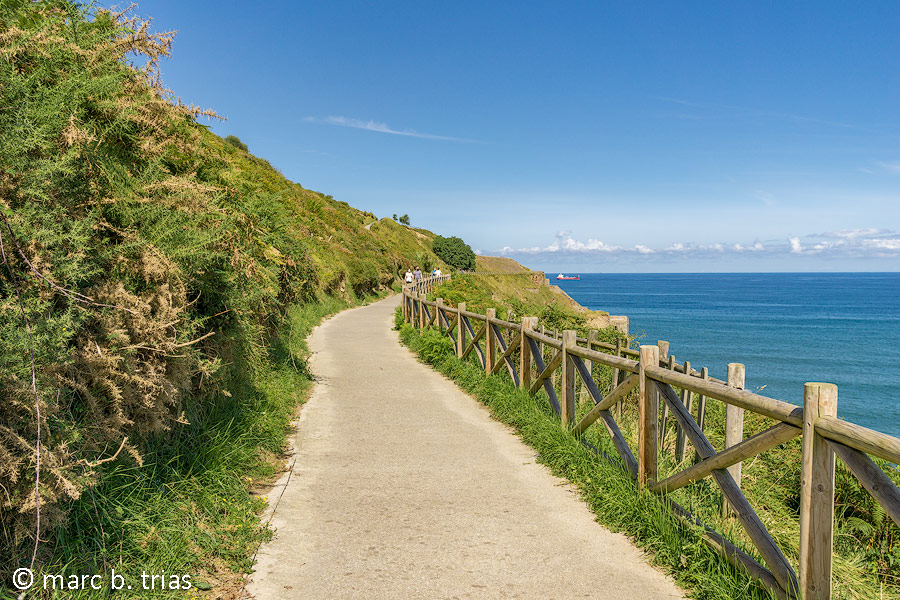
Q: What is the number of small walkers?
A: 4